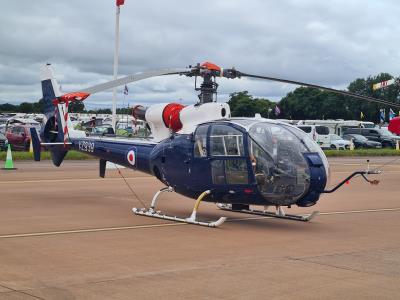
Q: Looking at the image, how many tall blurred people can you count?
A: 0